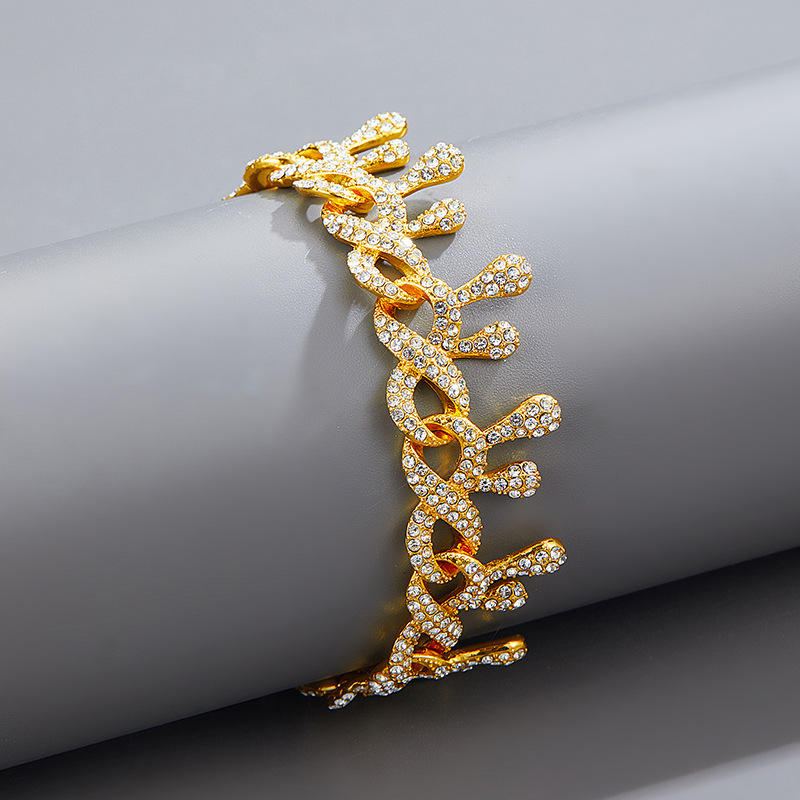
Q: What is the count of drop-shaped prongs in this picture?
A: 11